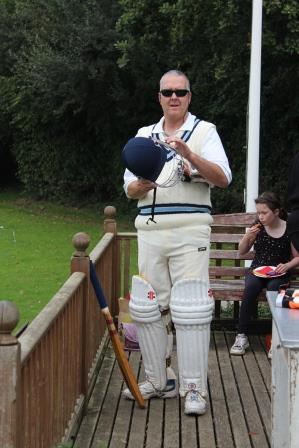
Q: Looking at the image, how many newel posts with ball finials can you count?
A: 3